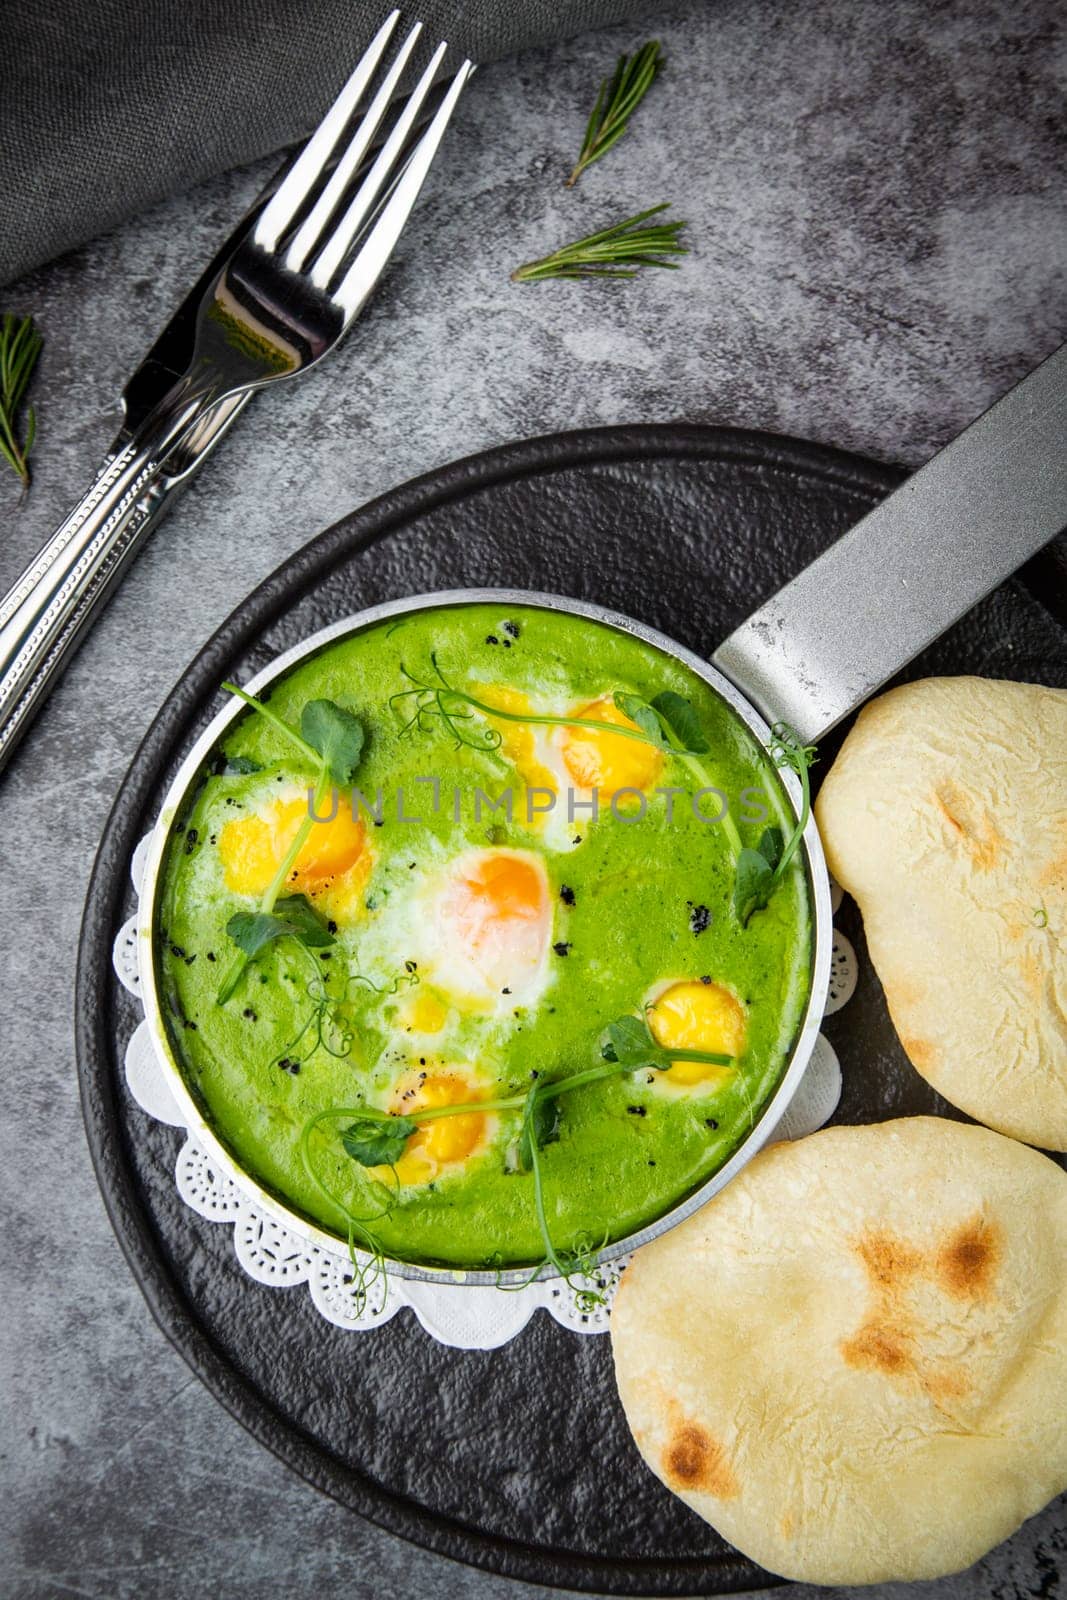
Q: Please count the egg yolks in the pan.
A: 5